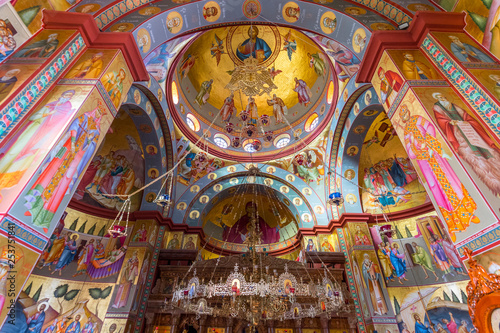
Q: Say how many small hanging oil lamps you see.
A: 13